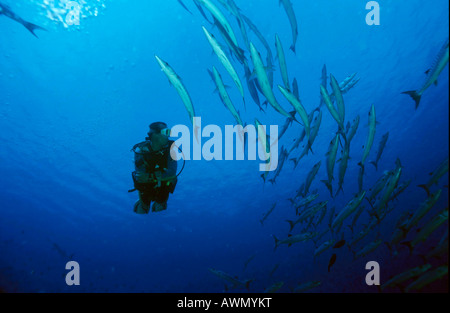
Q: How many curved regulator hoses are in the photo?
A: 1